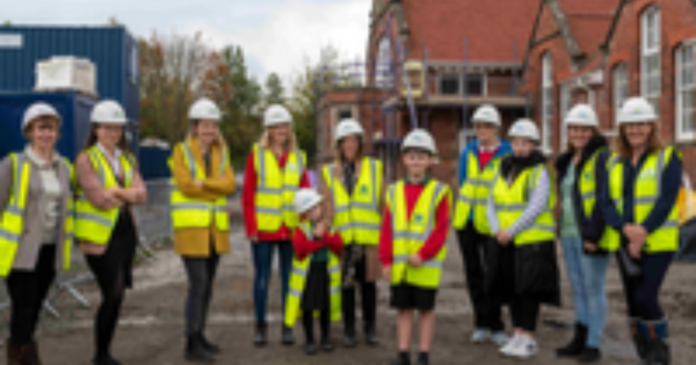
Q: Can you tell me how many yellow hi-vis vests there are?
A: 11